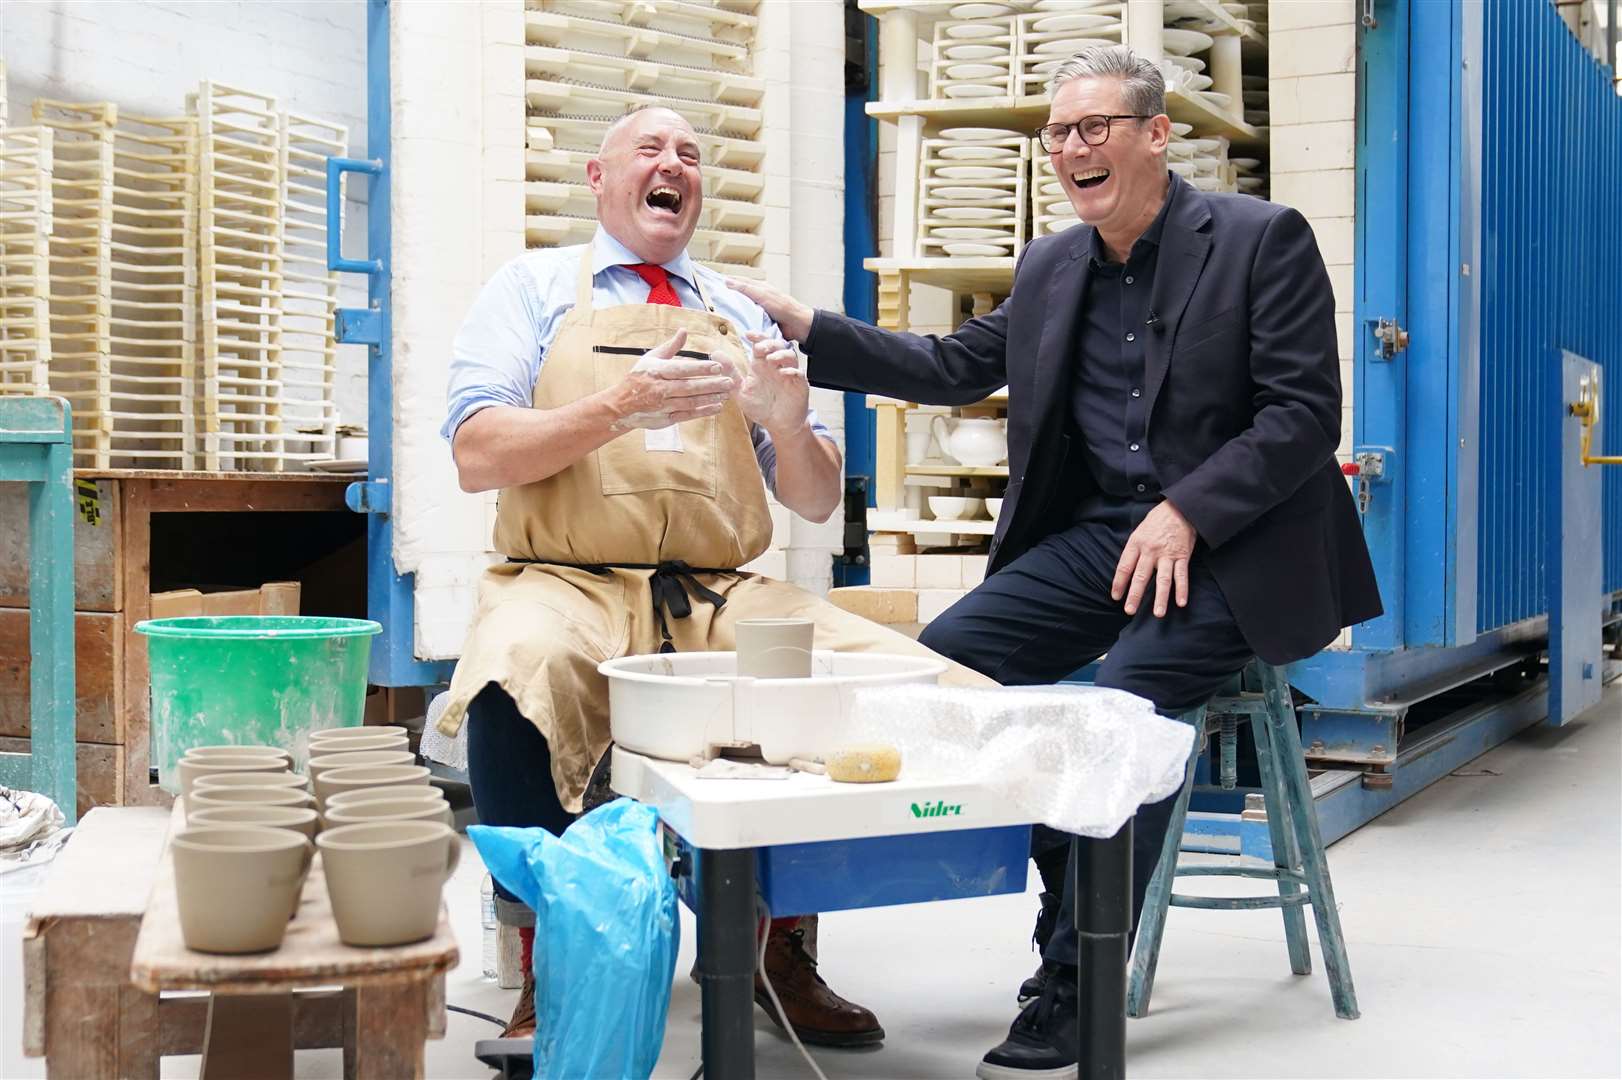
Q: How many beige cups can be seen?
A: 14